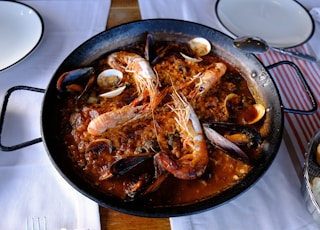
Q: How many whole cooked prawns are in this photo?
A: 4